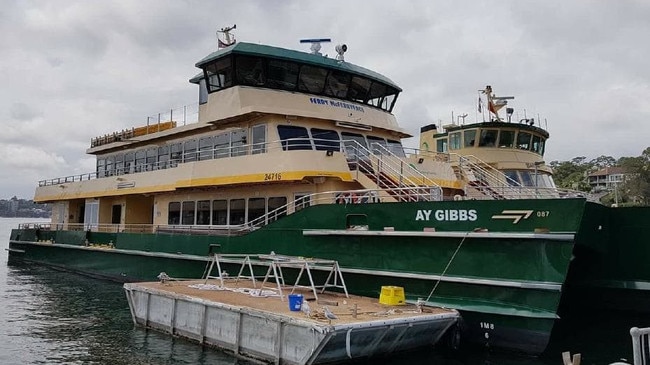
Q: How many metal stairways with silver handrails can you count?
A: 2